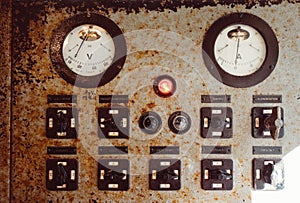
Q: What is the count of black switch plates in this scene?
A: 9